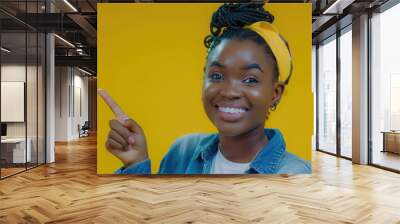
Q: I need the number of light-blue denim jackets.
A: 1